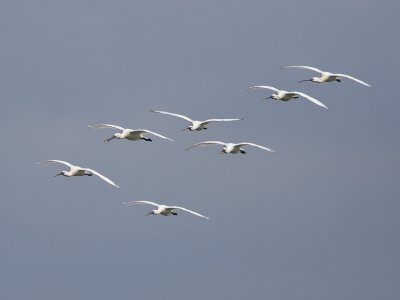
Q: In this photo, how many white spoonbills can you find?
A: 7